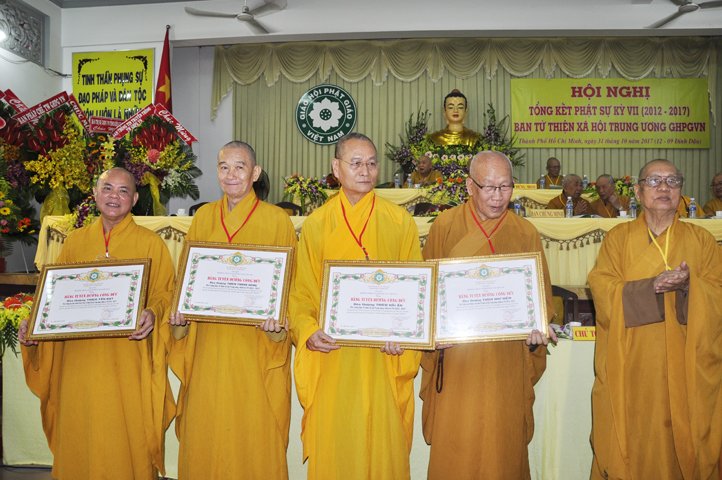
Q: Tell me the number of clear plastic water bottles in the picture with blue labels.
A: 10